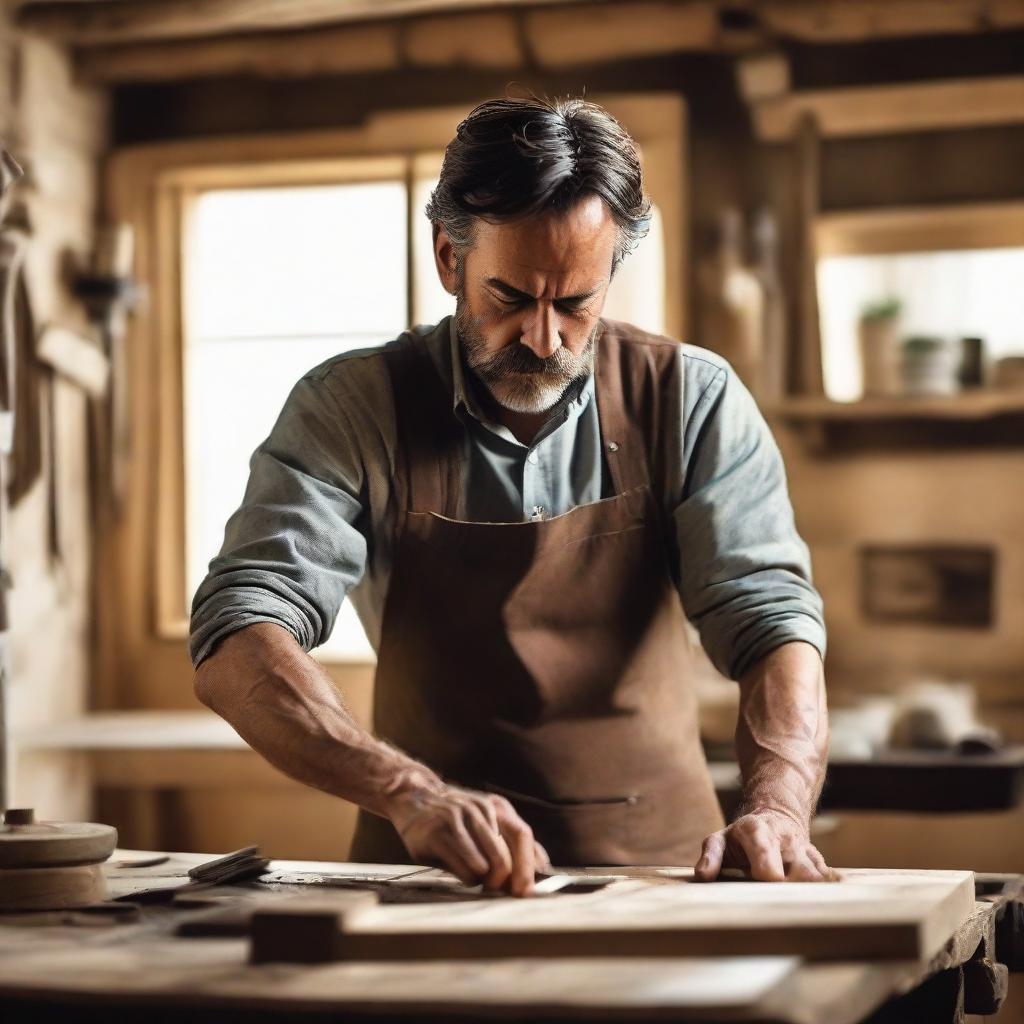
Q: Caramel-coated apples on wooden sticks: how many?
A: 0